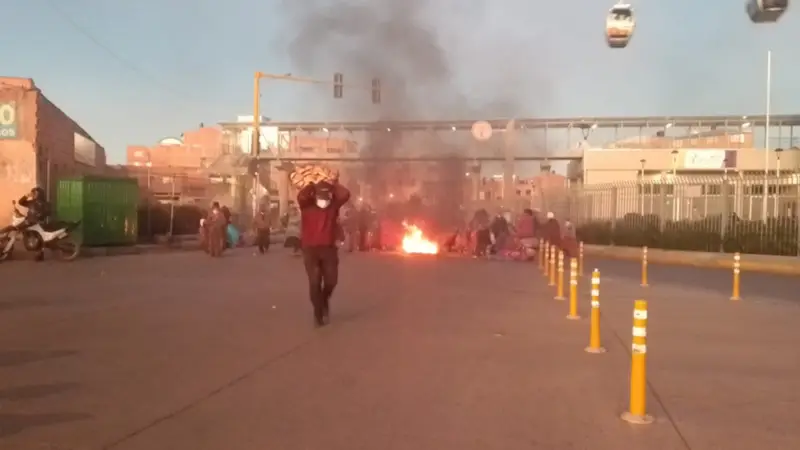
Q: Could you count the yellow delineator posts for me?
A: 10